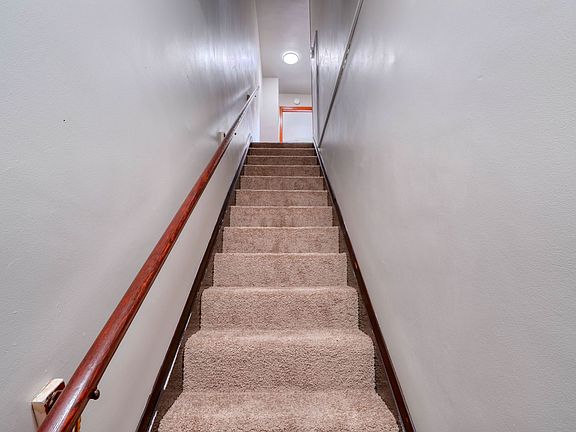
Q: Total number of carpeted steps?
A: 12